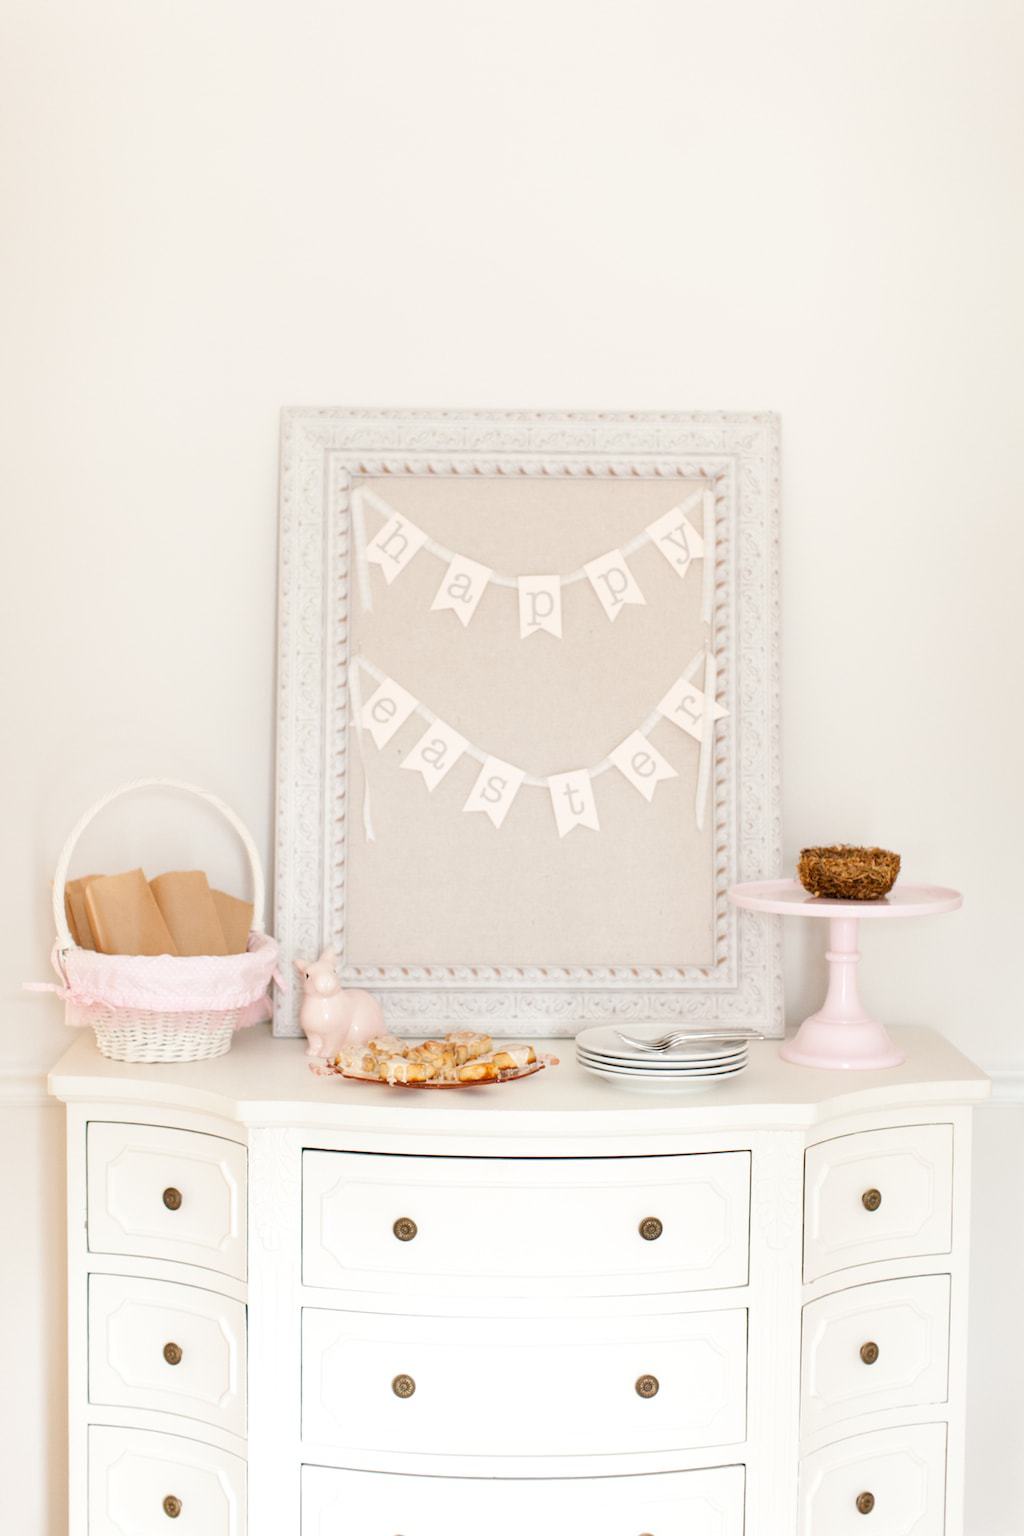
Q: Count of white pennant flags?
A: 11